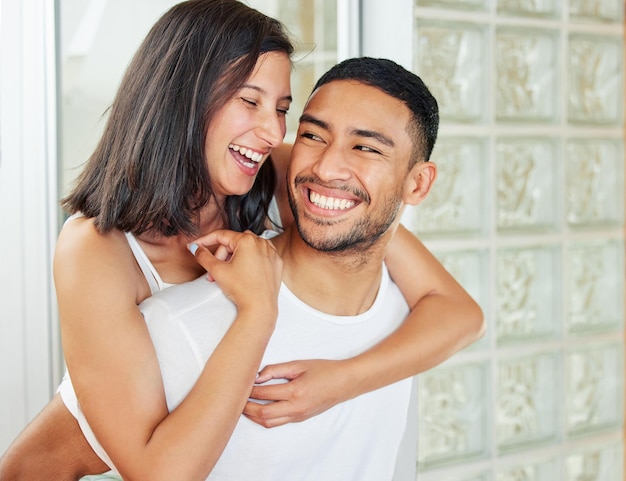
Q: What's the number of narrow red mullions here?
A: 0